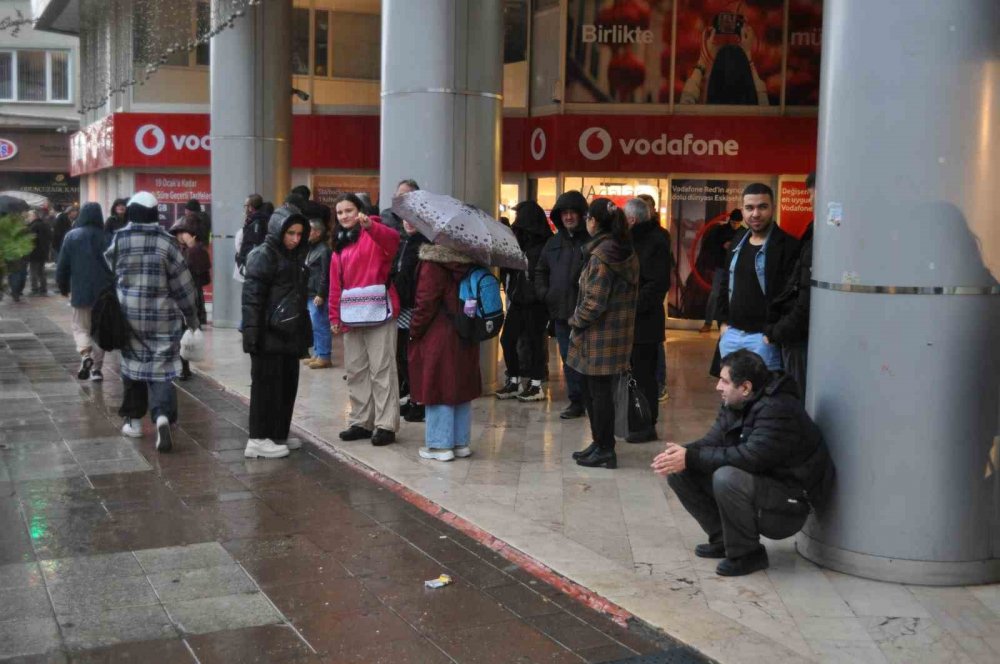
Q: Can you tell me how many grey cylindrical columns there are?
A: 3